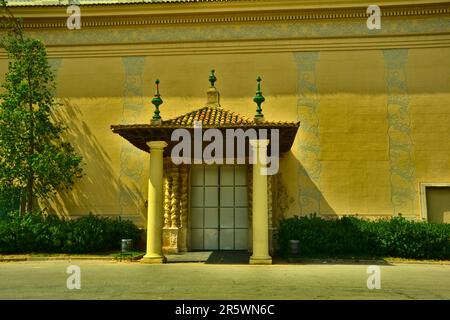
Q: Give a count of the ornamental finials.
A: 3